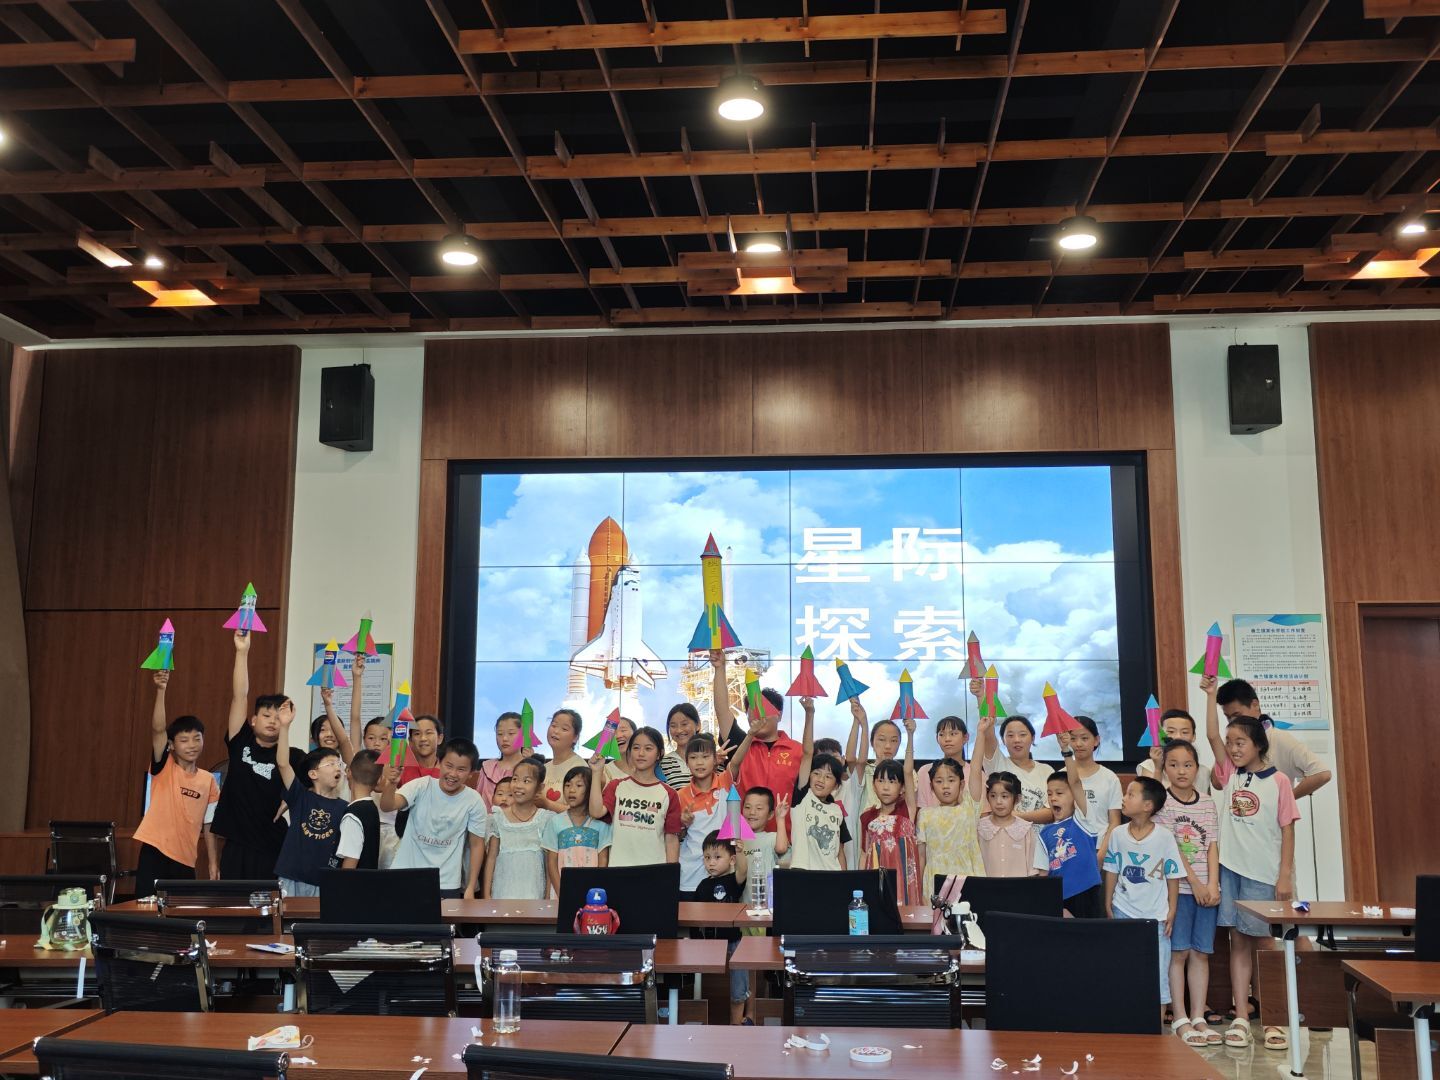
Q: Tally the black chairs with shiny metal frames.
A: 9